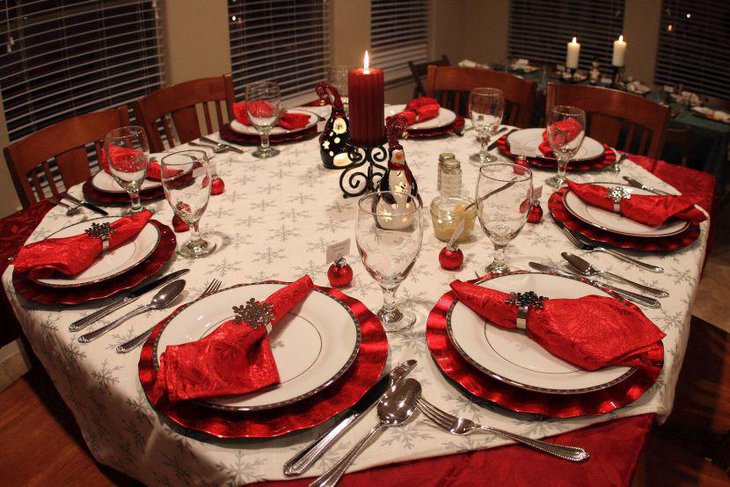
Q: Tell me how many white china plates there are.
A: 8